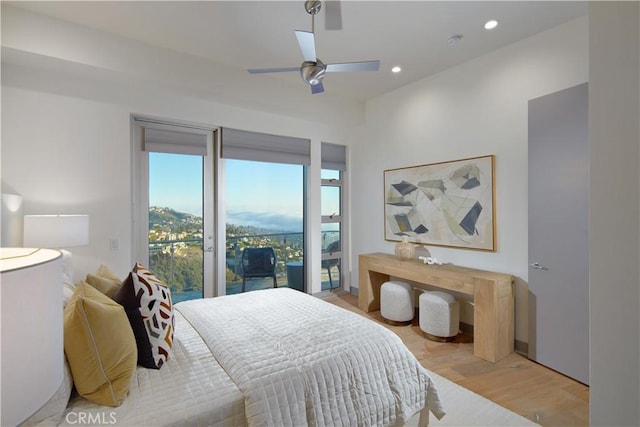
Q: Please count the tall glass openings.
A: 3